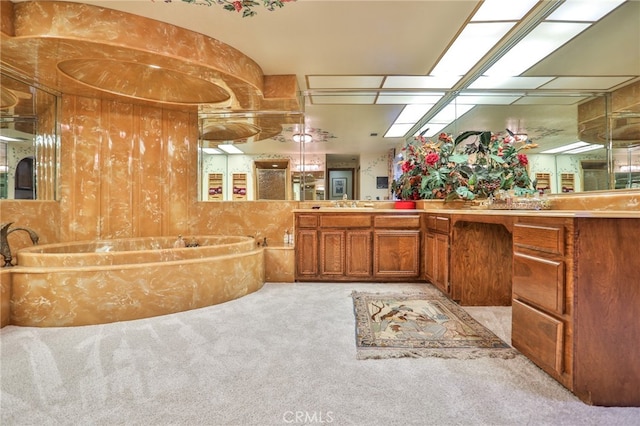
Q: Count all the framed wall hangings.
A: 1